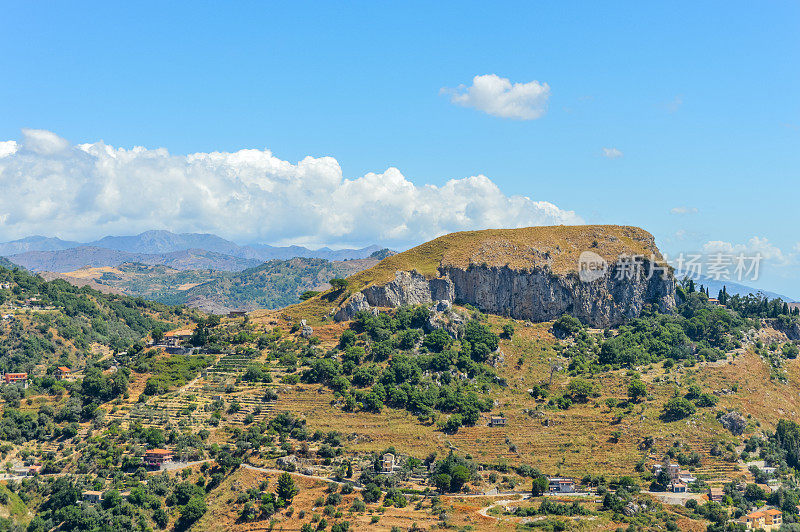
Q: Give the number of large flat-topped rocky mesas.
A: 1